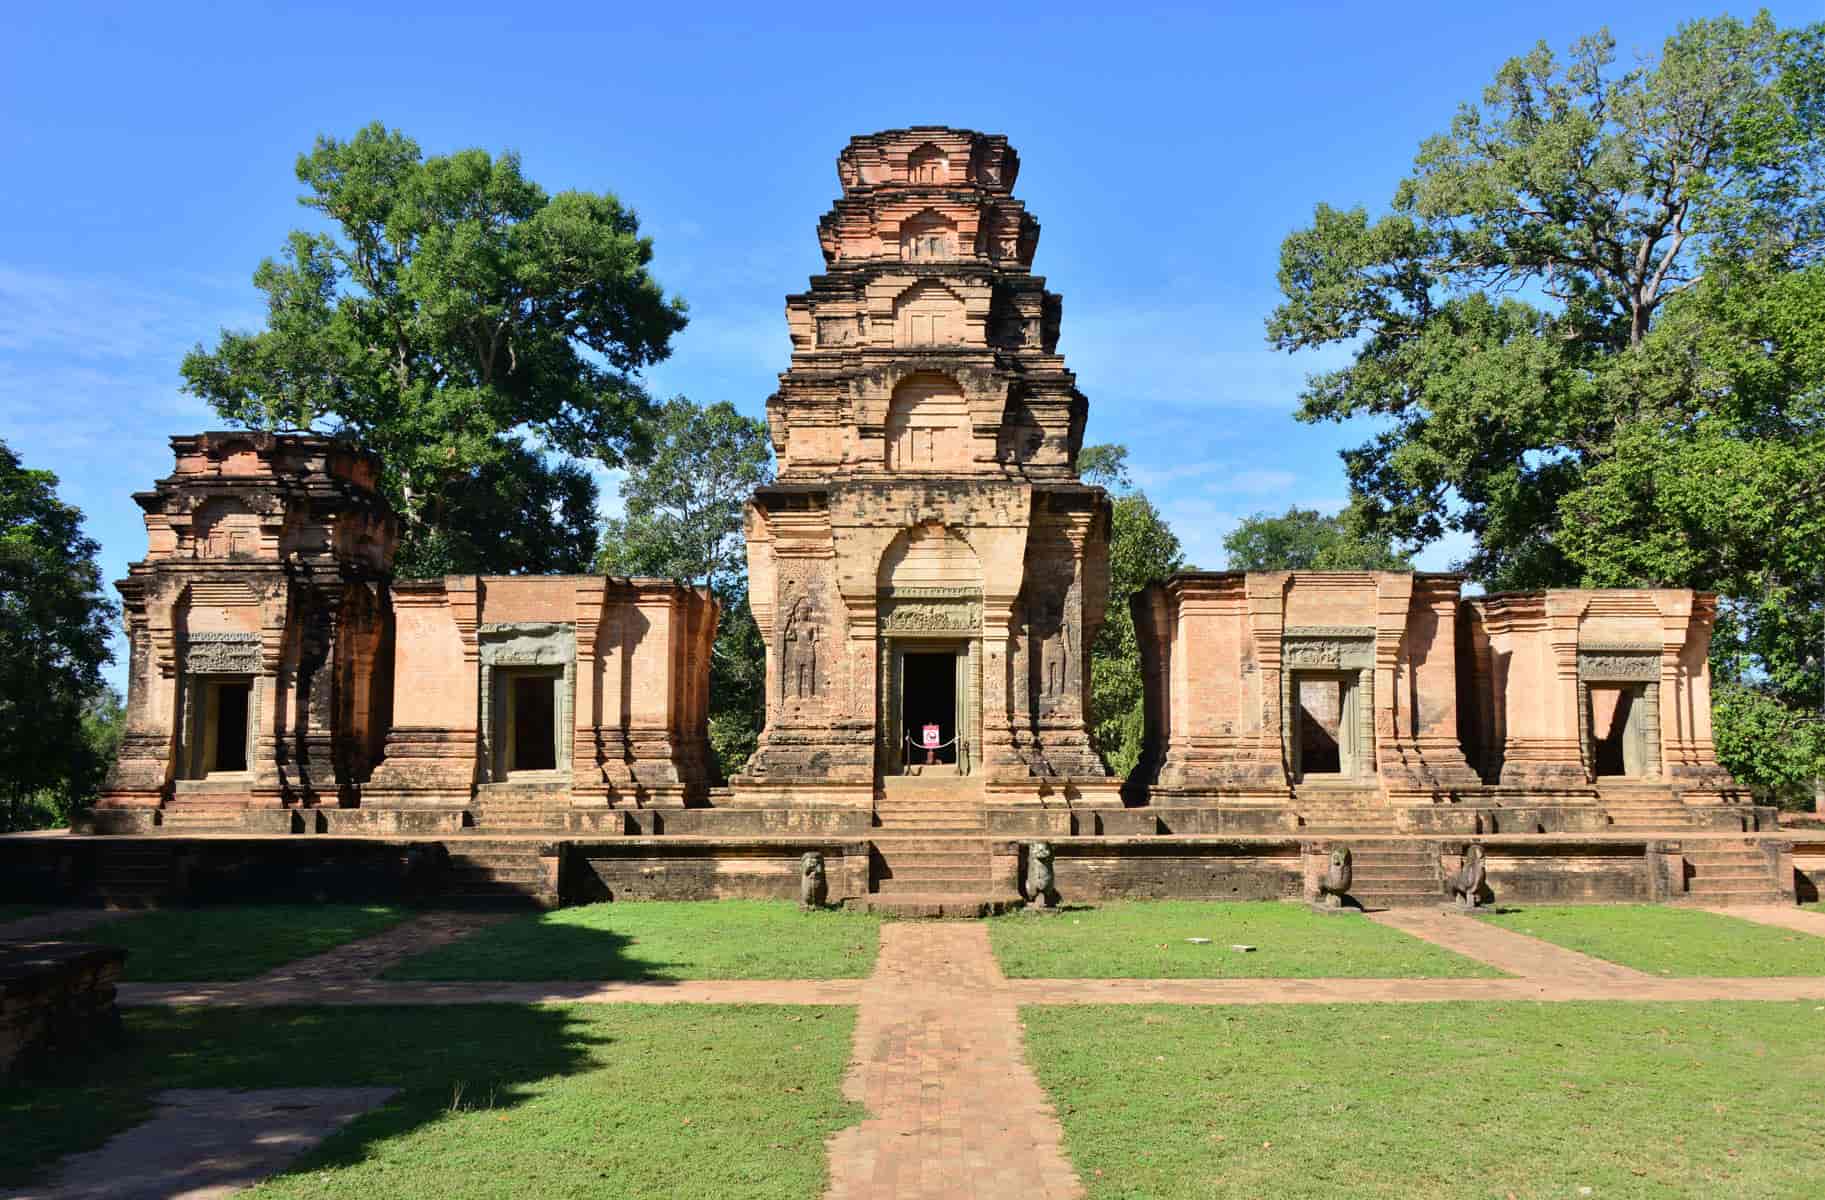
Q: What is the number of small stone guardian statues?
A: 4